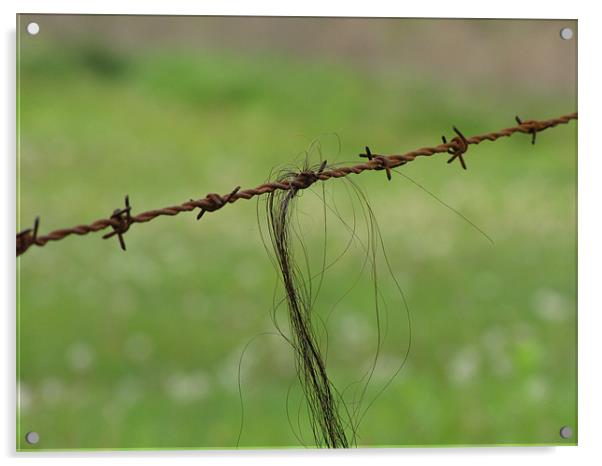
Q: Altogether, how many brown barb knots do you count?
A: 7